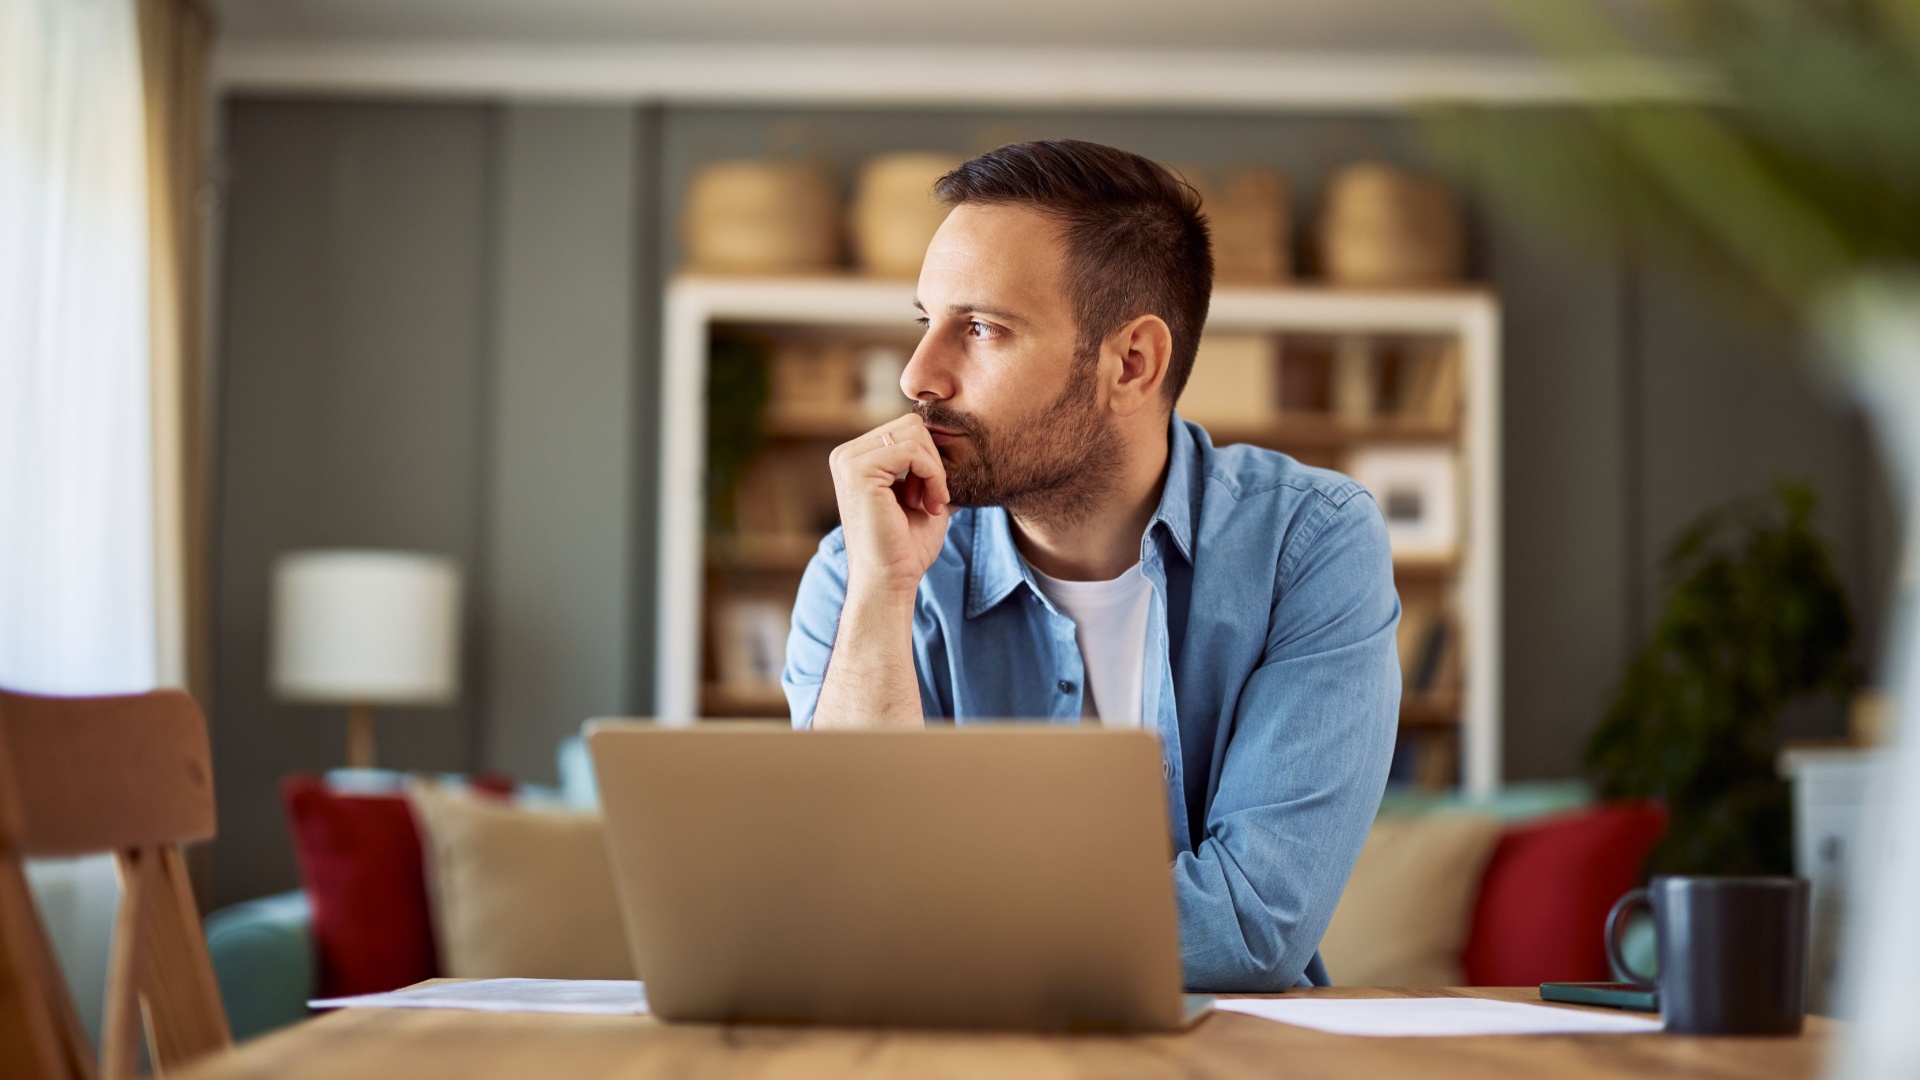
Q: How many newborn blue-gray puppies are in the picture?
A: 0